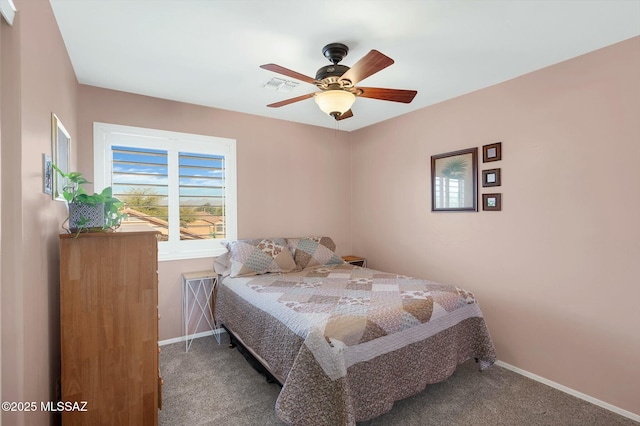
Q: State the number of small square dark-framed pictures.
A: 3